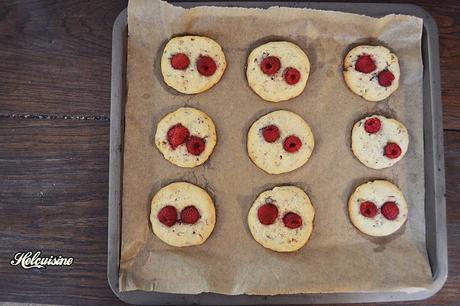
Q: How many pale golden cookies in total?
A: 9